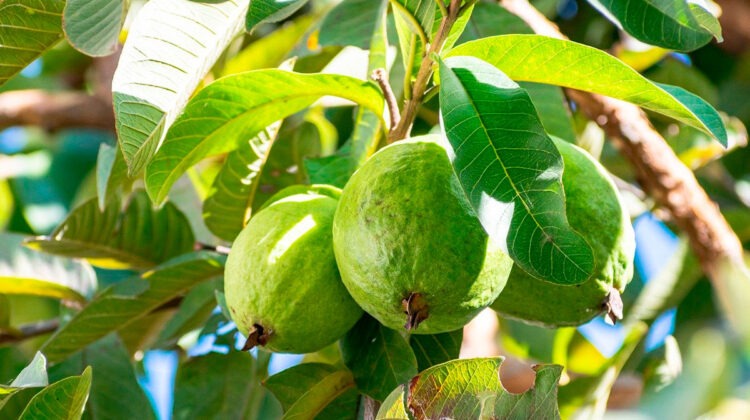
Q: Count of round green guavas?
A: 3